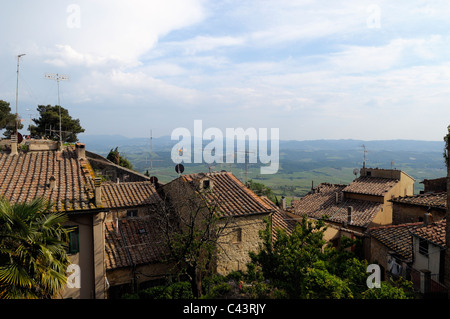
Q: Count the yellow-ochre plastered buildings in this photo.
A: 1